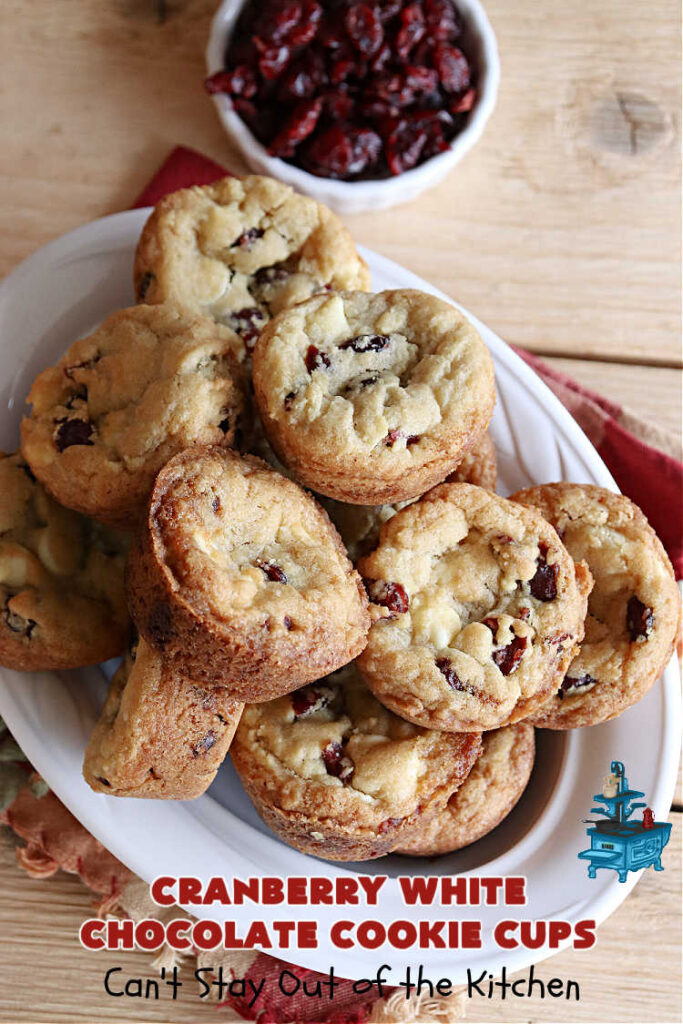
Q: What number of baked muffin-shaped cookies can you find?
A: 11